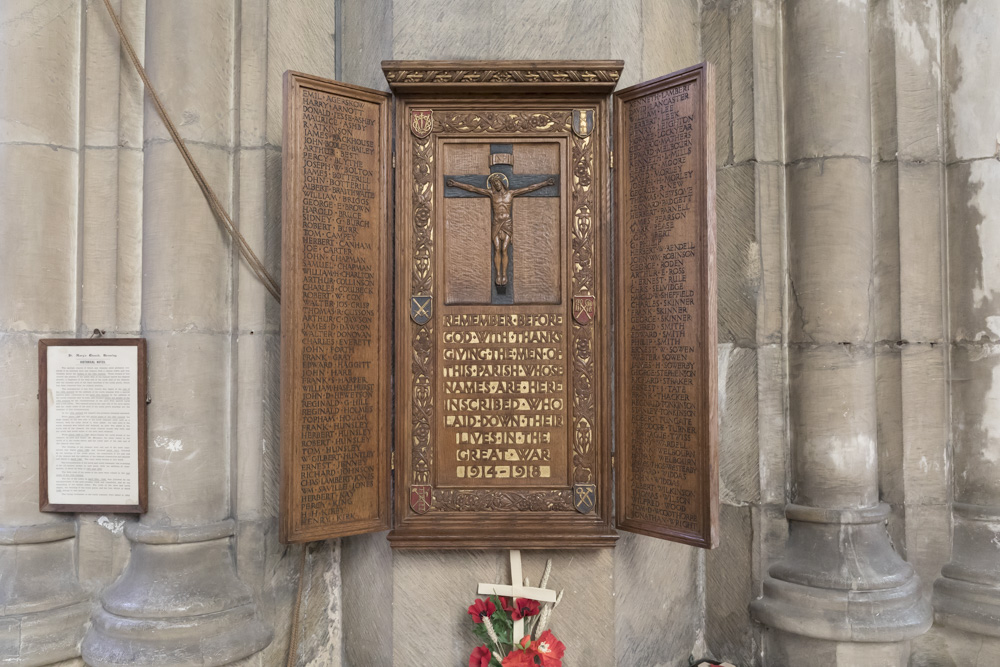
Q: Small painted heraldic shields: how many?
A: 6